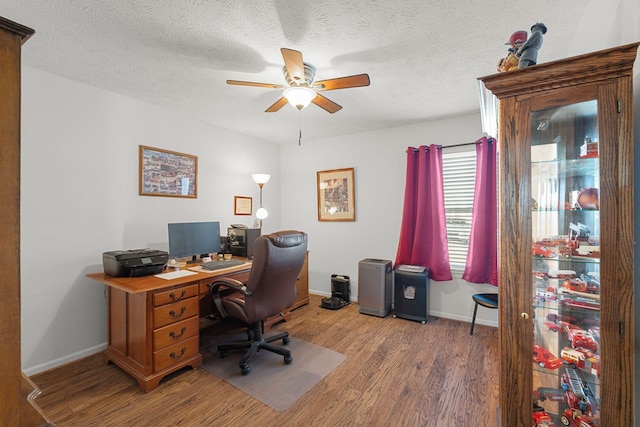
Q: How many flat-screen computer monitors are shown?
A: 1